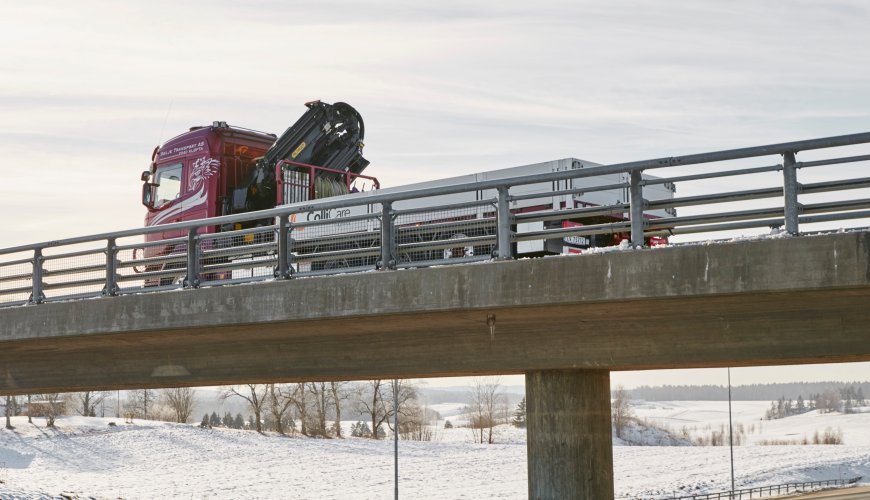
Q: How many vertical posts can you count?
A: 8